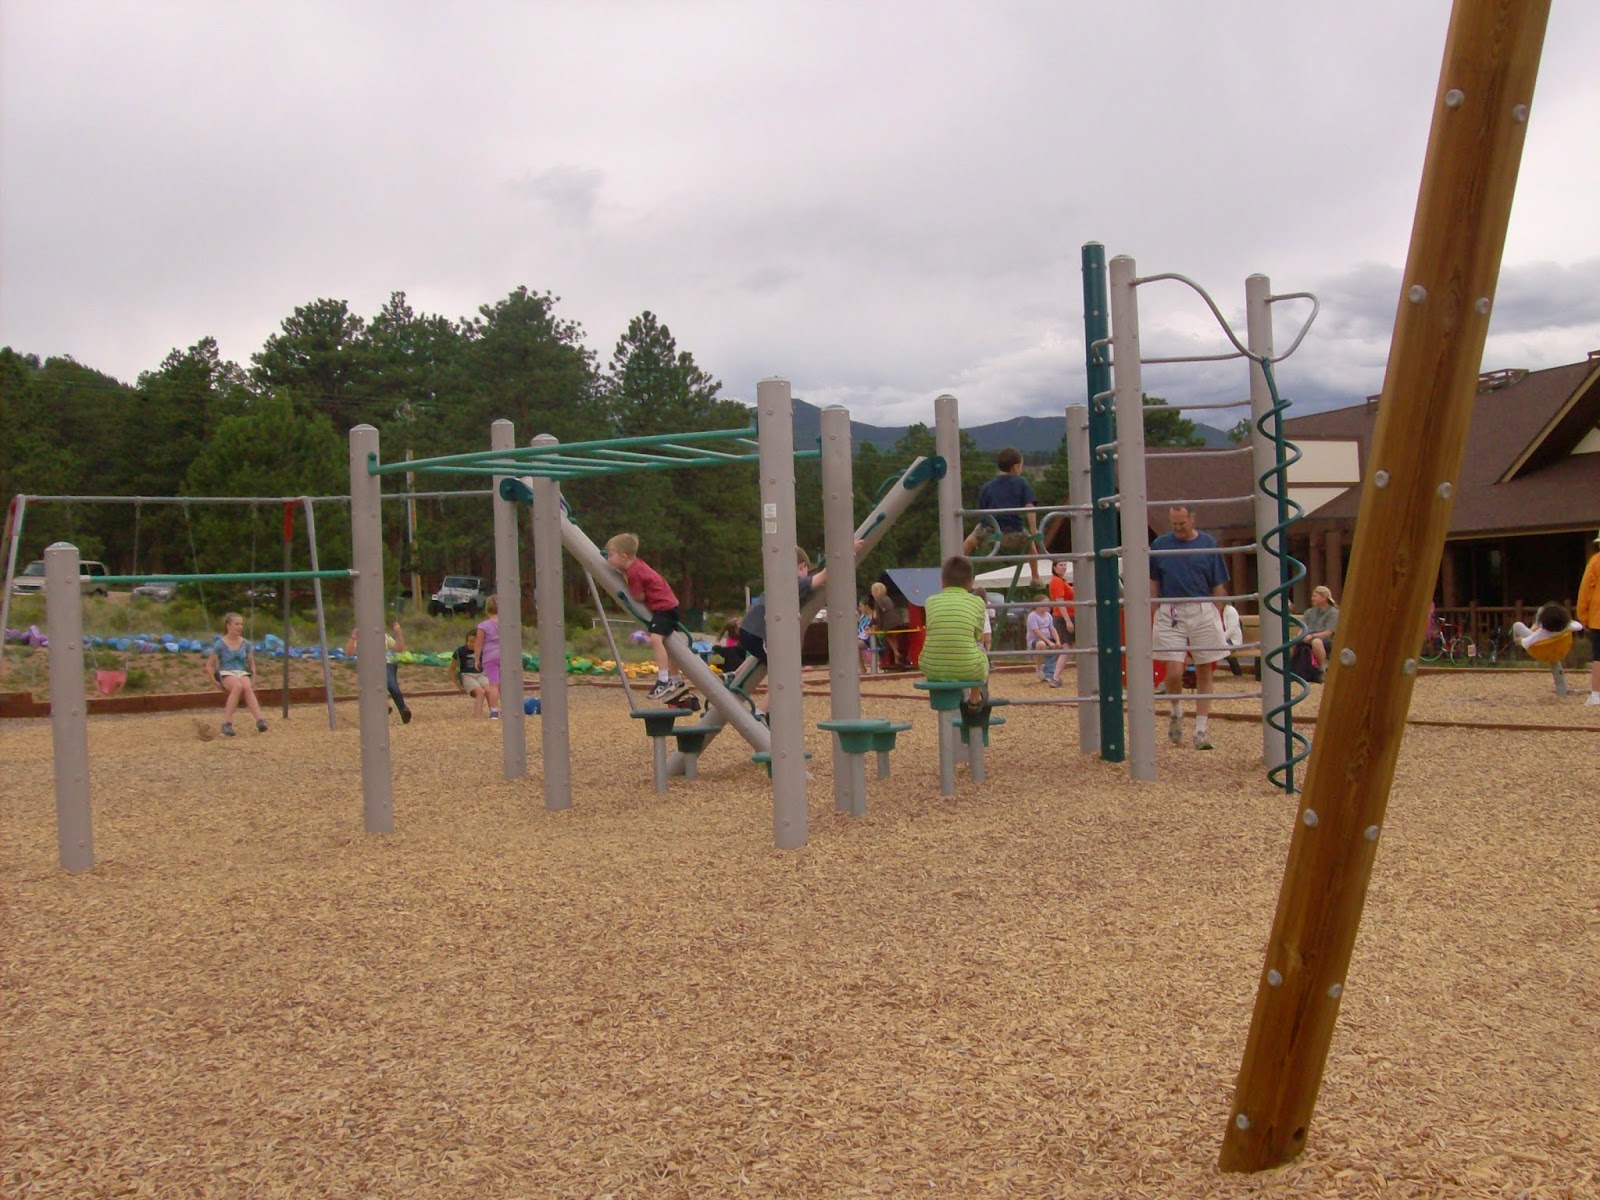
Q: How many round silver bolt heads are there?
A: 13